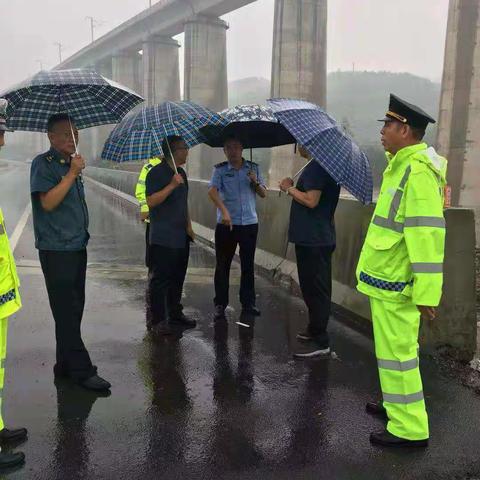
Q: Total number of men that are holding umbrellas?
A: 4